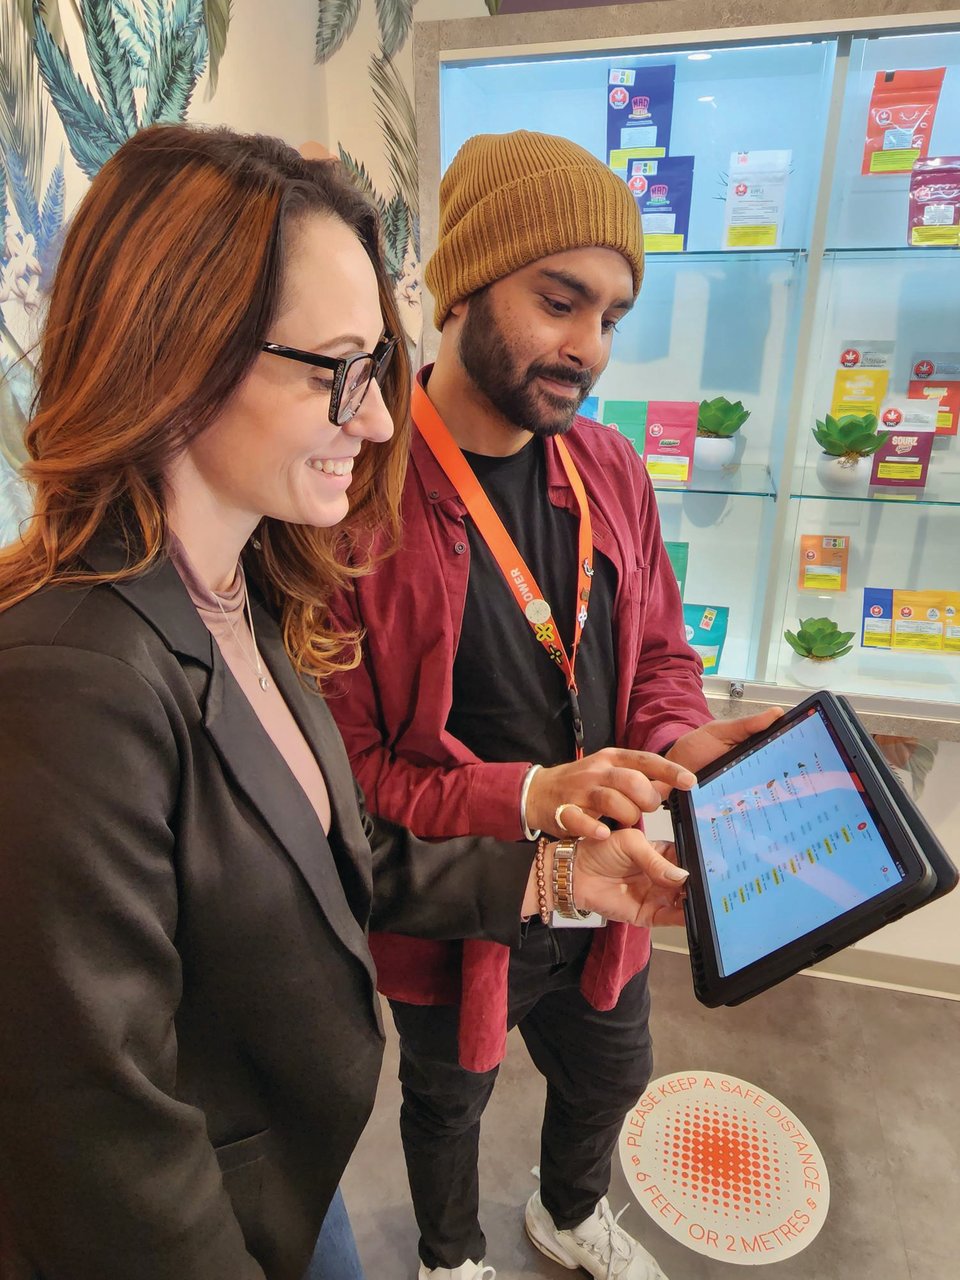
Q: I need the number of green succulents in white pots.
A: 3